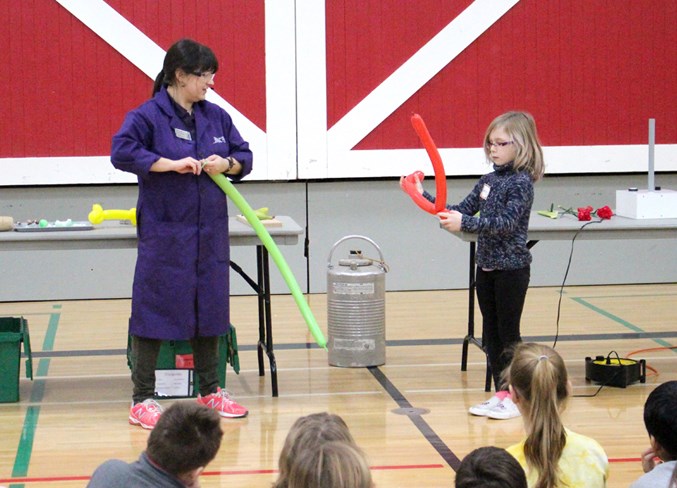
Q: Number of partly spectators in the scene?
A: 6